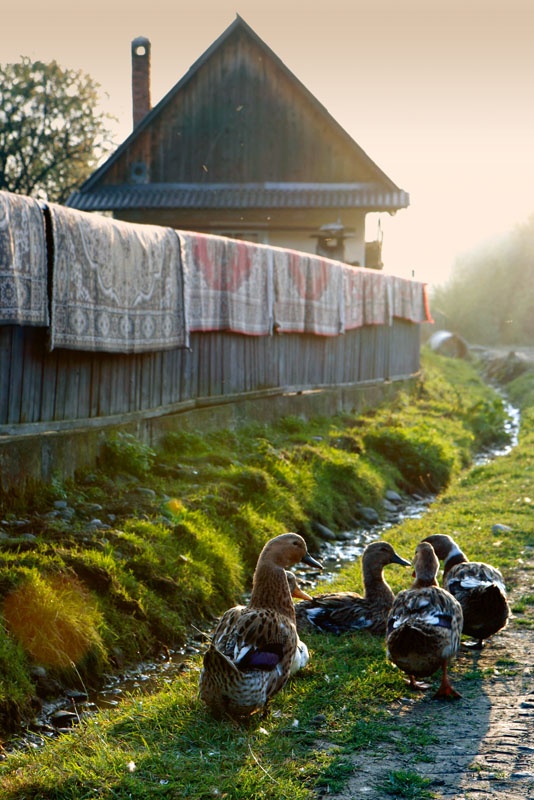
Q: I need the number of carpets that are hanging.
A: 6